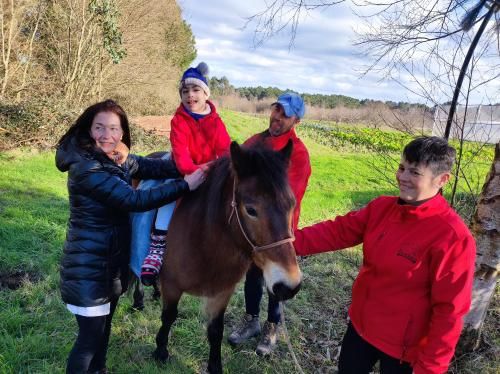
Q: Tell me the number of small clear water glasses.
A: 0